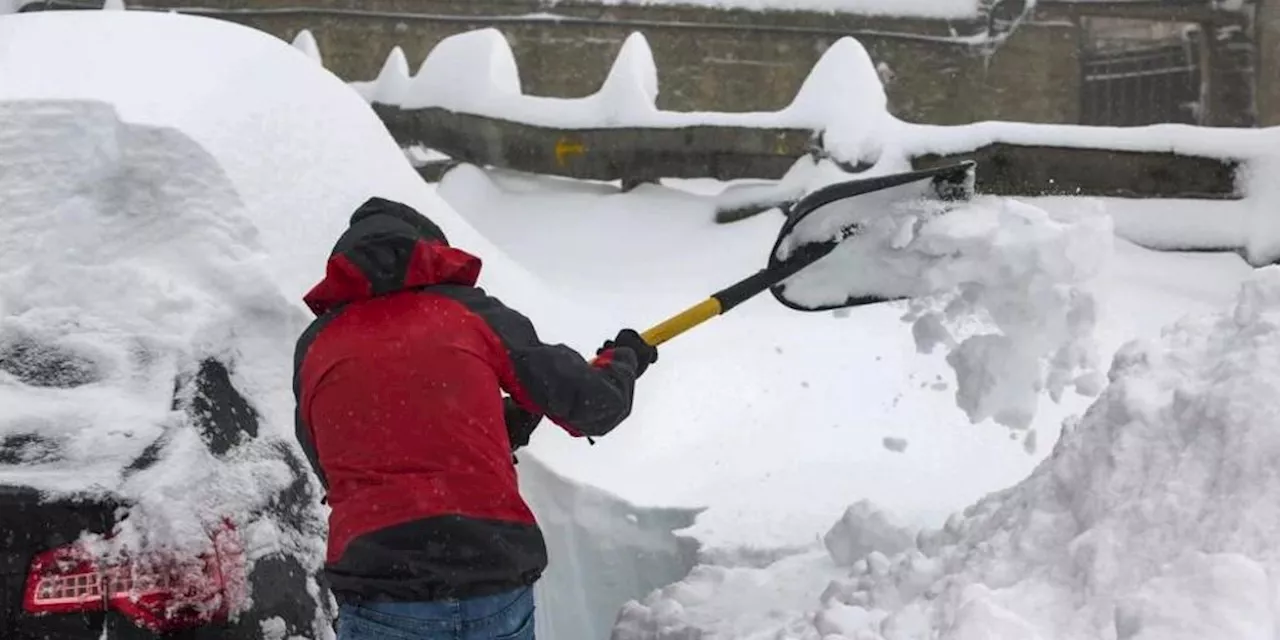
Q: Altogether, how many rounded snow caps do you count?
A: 5